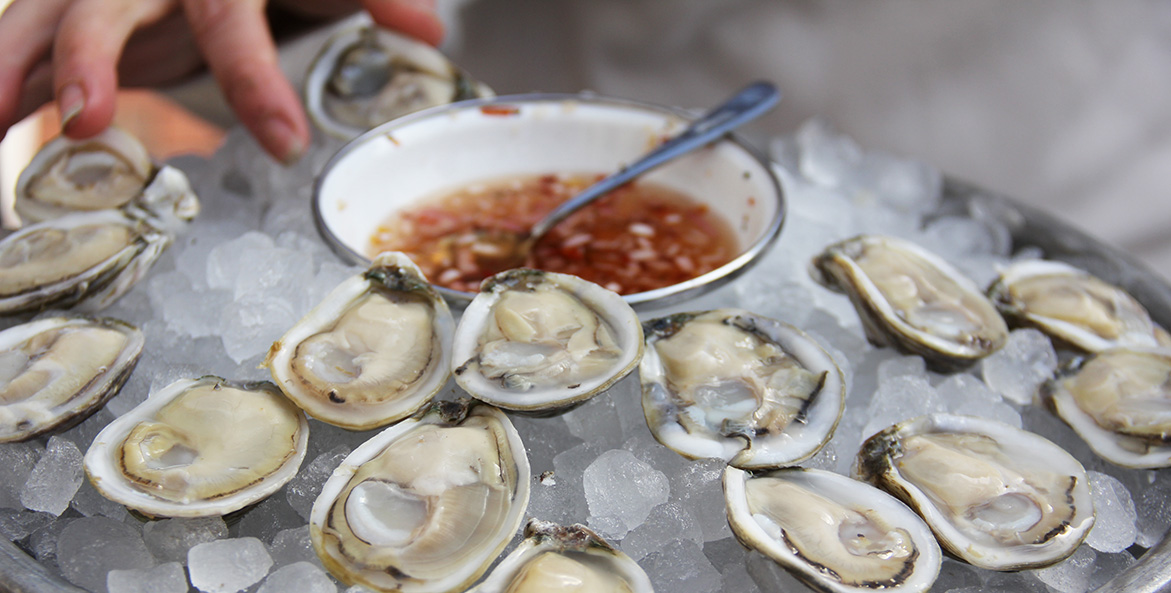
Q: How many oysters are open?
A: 15